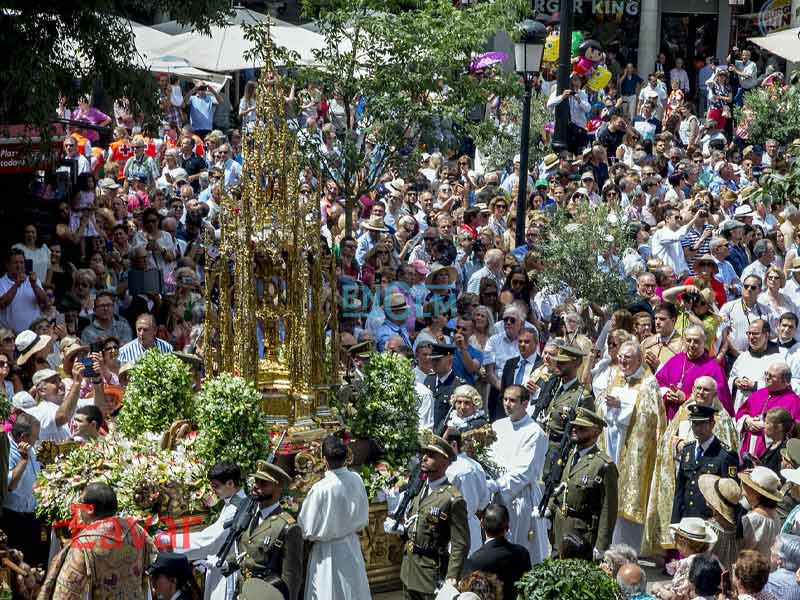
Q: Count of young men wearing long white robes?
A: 4